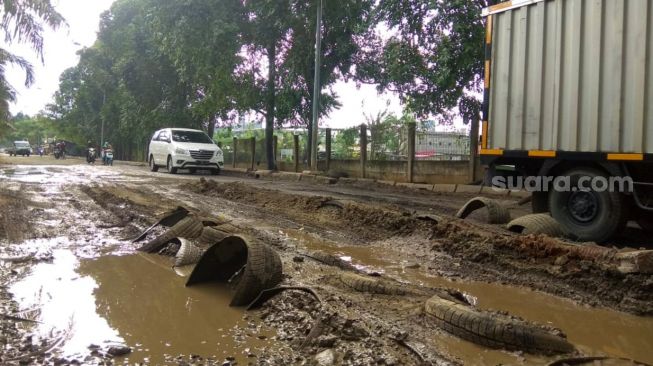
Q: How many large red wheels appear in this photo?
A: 0